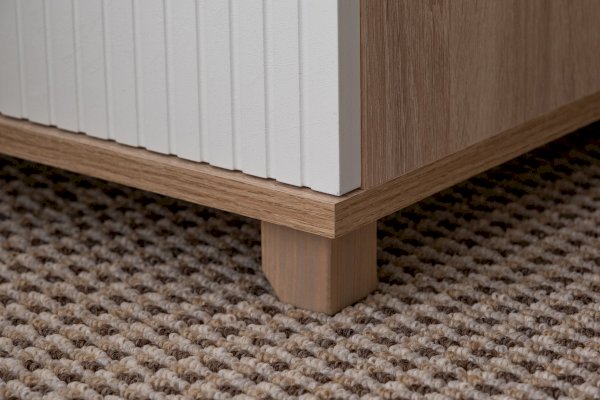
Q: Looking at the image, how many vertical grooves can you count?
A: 10